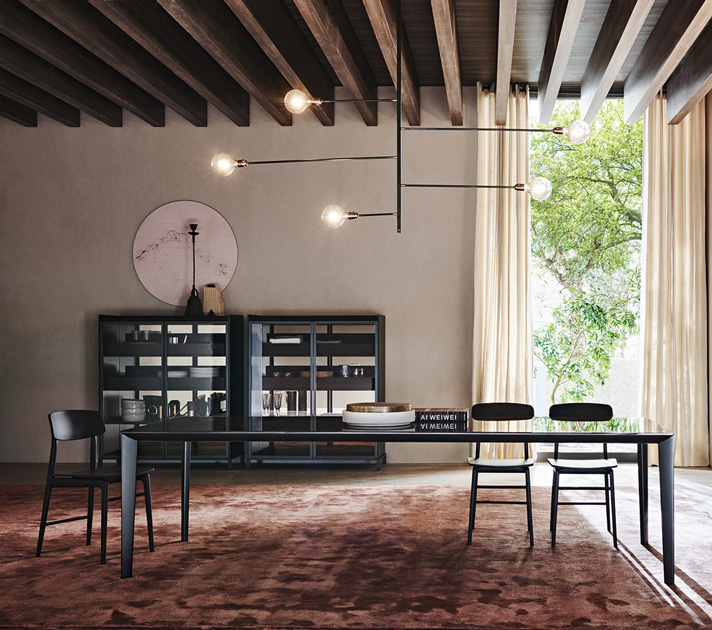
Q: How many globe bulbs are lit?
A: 5